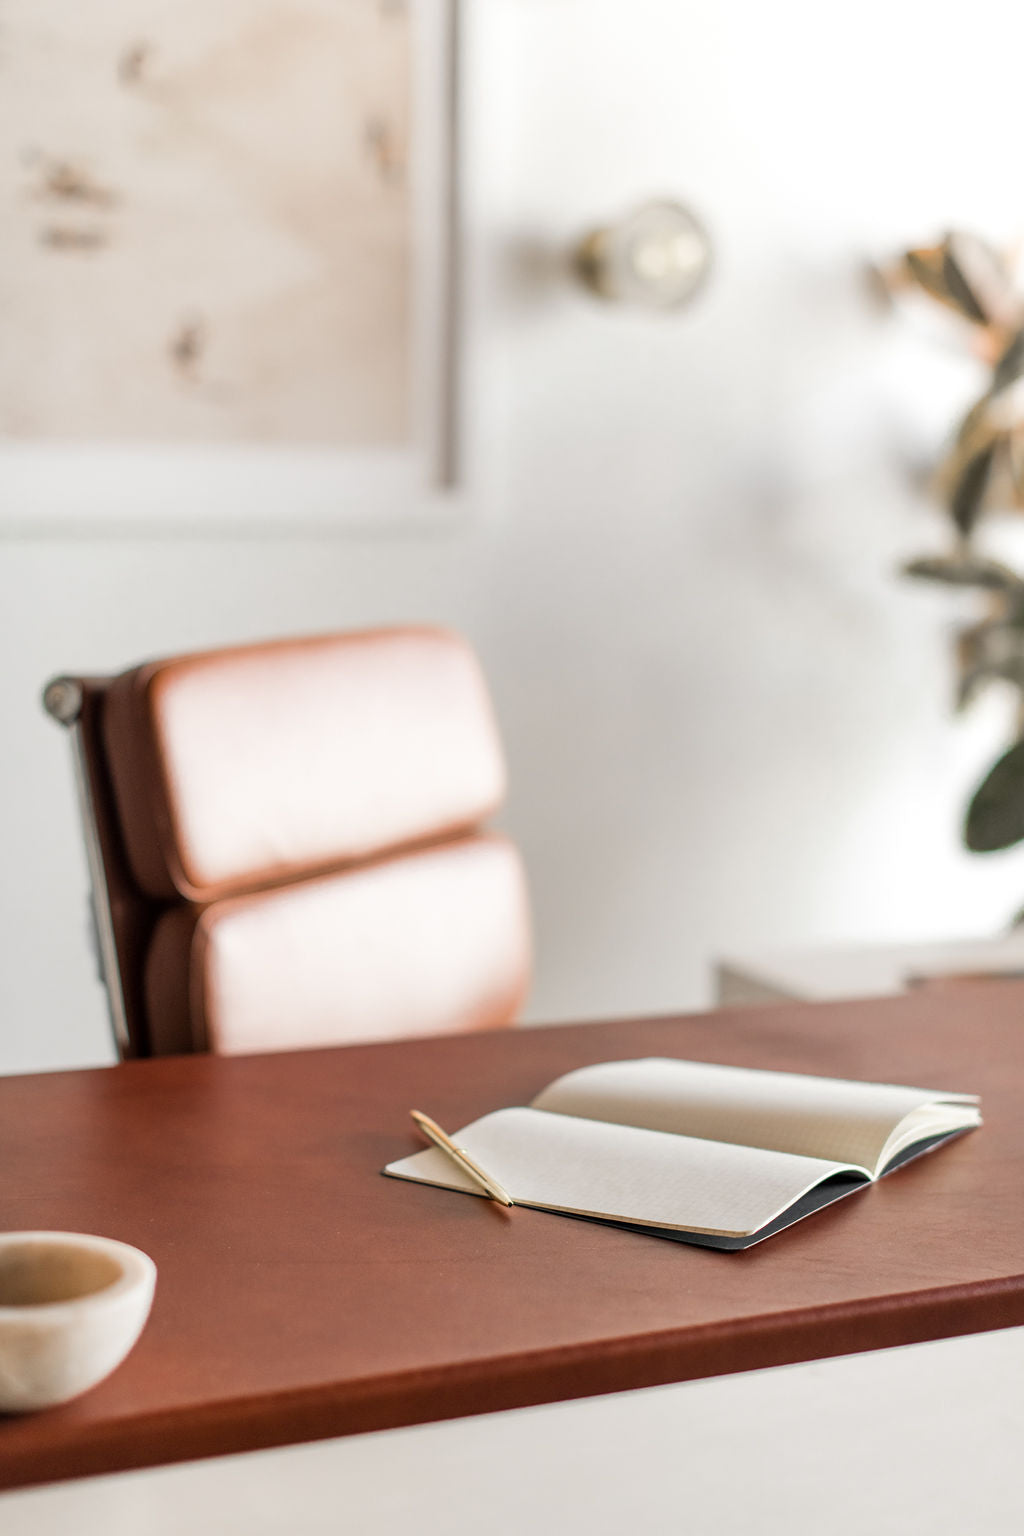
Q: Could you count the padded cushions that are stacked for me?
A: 2